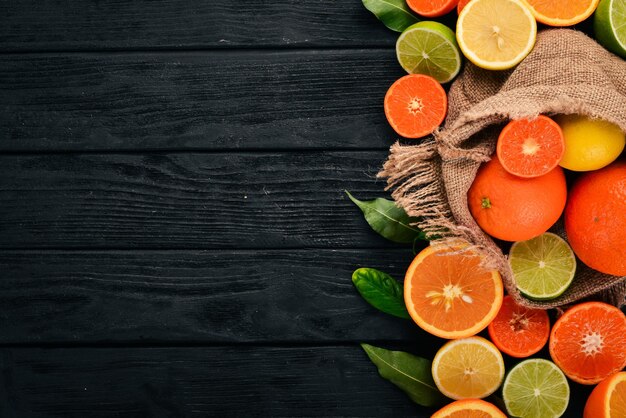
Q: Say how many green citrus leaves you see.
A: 4